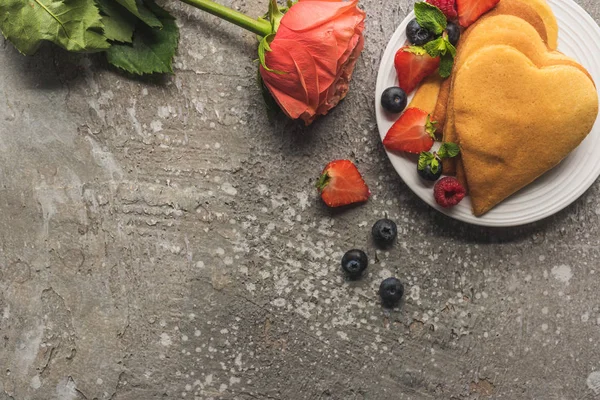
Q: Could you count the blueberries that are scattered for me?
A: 3